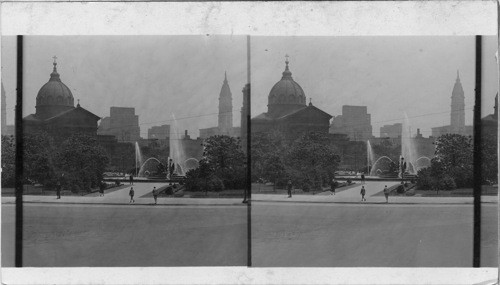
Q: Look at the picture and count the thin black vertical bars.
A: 3